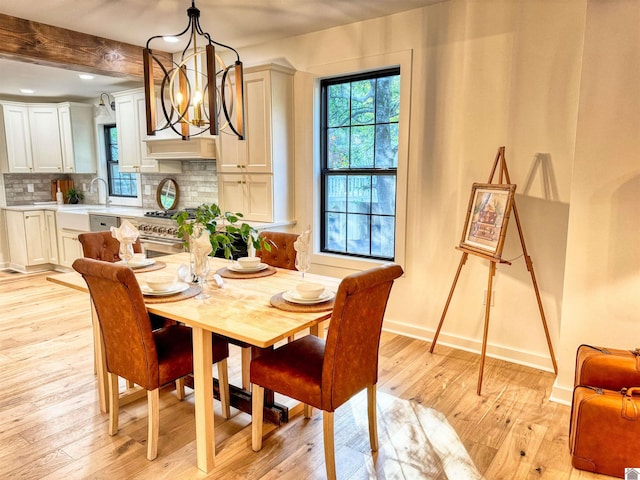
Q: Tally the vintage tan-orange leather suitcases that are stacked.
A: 2